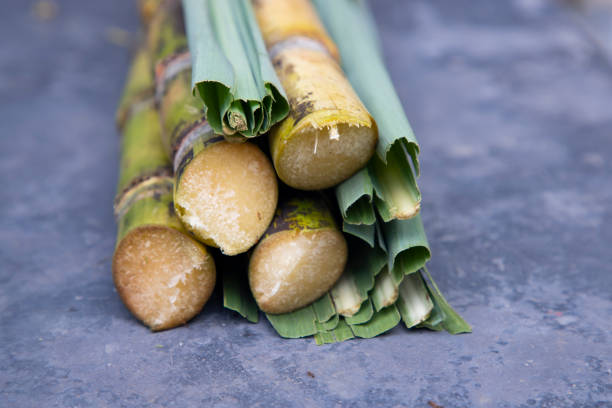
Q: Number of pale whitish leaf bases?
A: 4